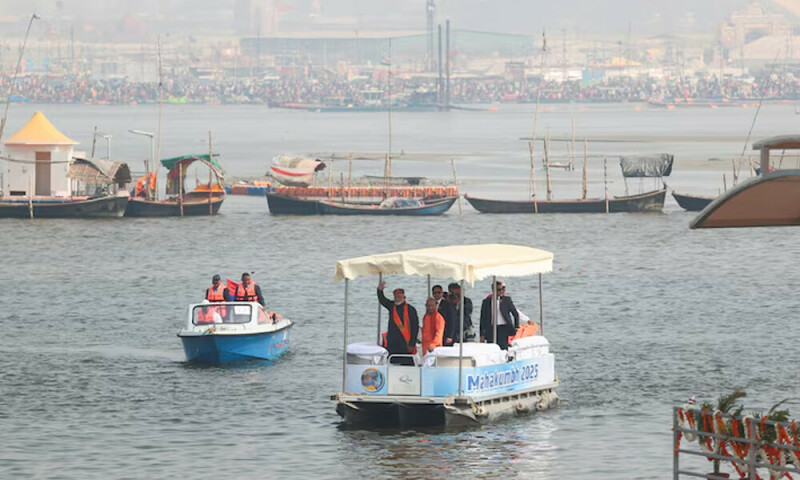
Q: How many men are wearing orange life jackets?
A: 2